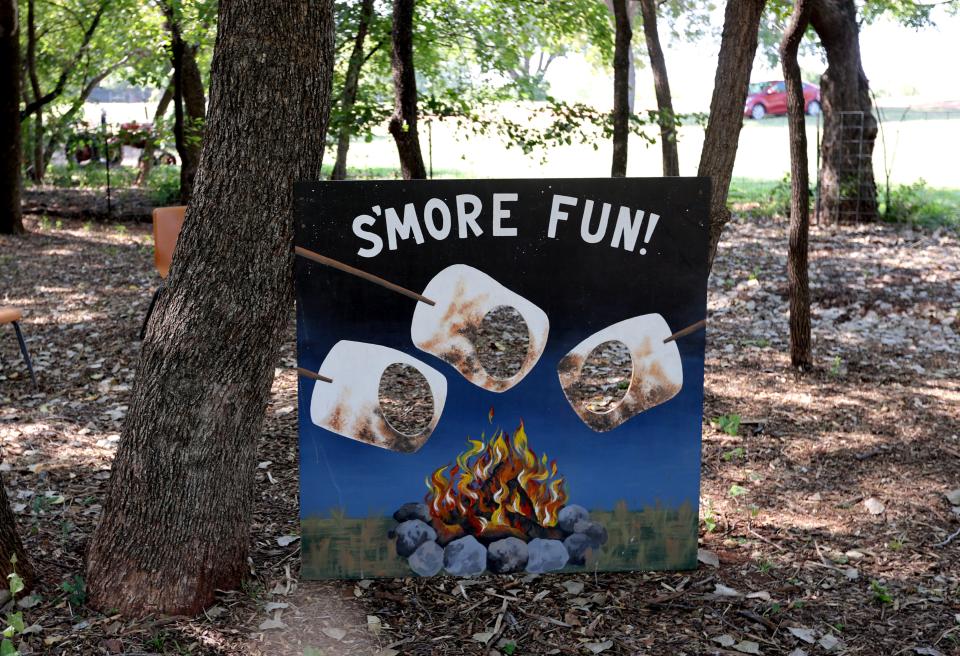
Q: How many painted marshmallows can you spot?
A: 3